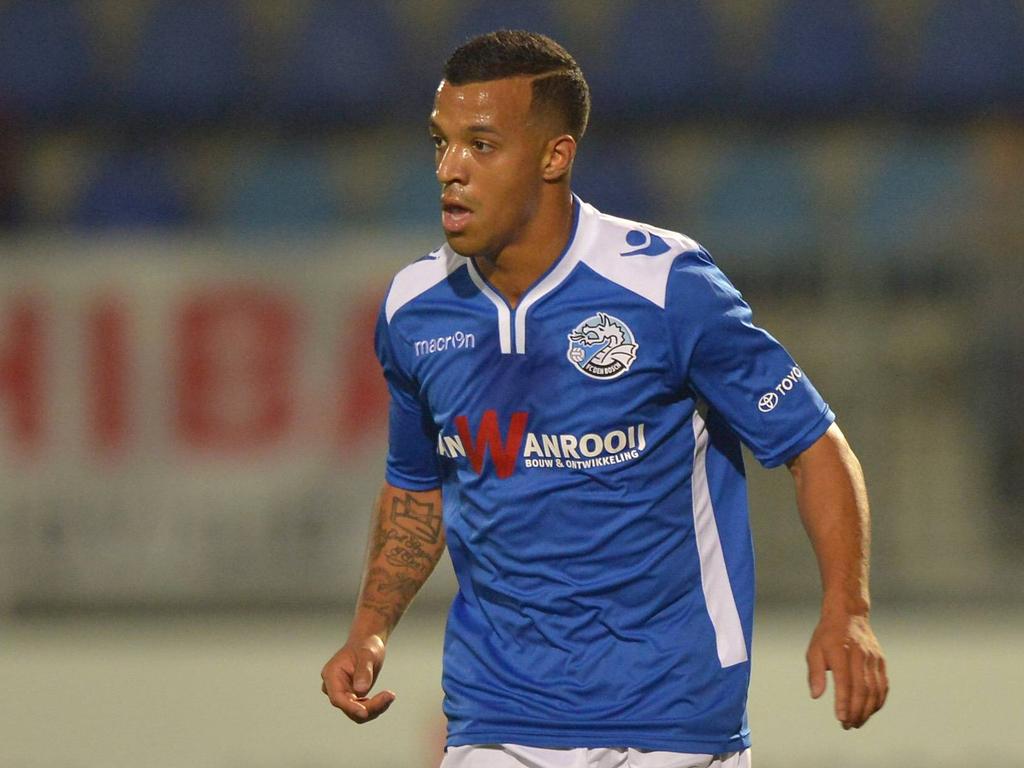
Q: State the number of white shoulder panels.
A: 2